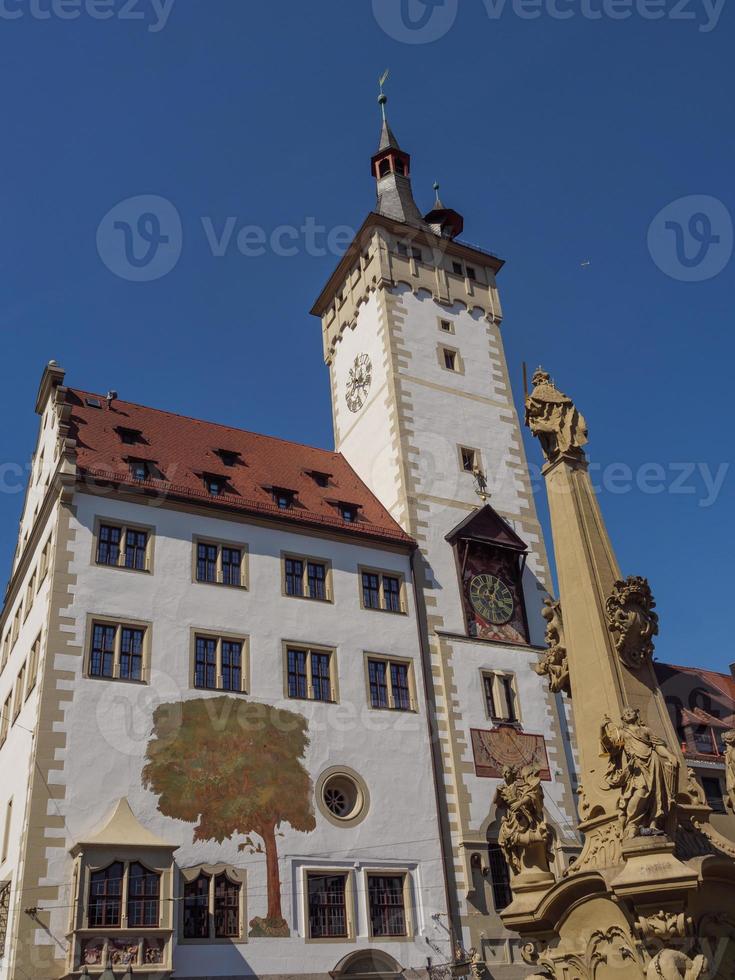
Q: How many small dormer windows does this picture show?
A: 7